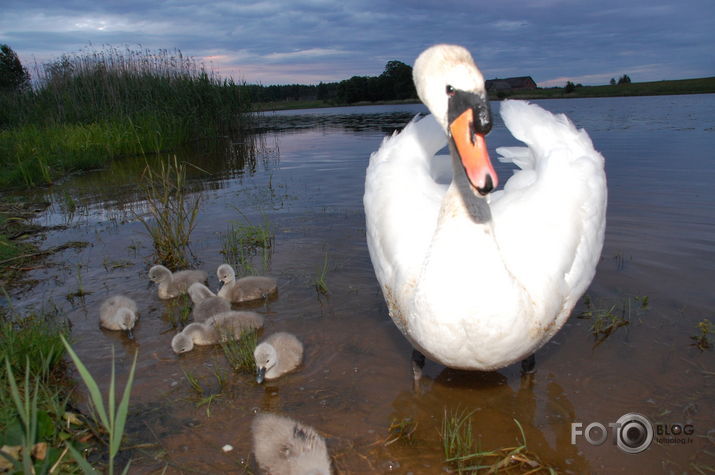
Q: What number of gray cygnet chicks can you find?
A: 7